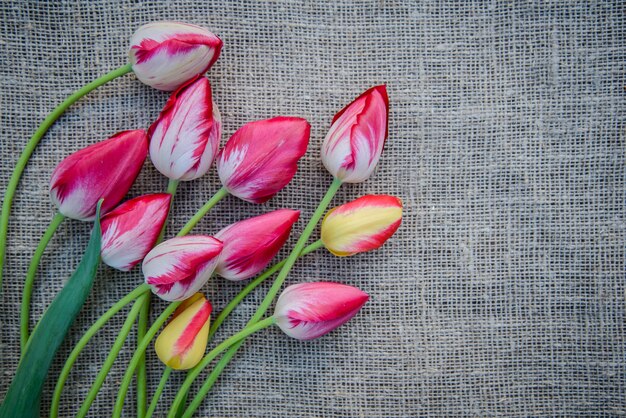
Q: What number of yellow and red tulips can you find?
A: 2